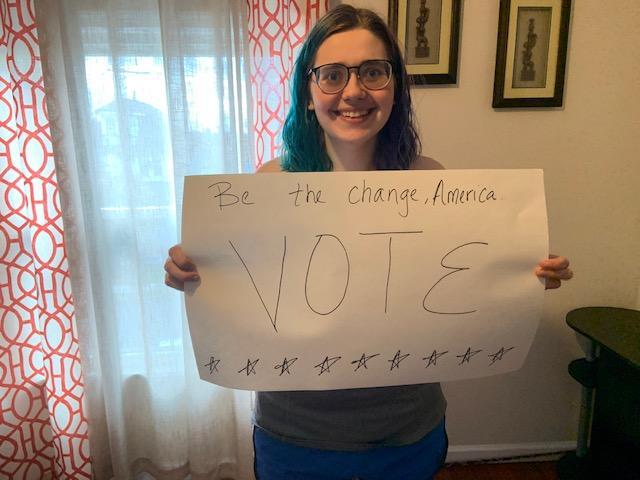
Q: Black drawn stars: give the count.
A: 9